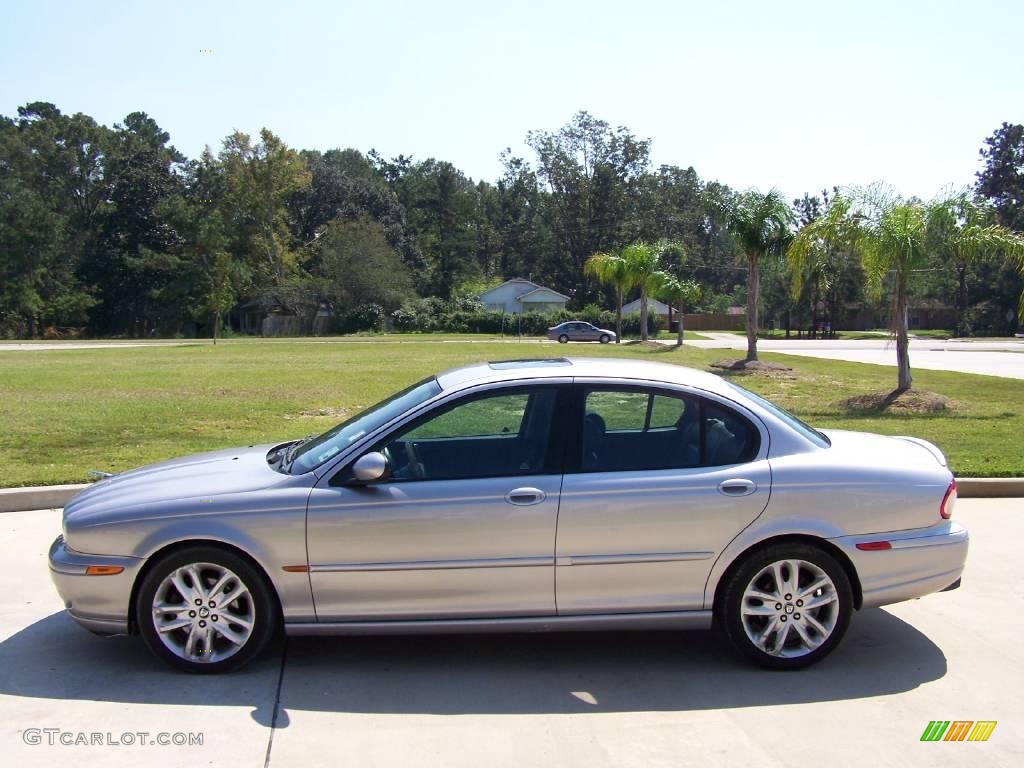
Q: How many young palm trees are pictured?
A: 5